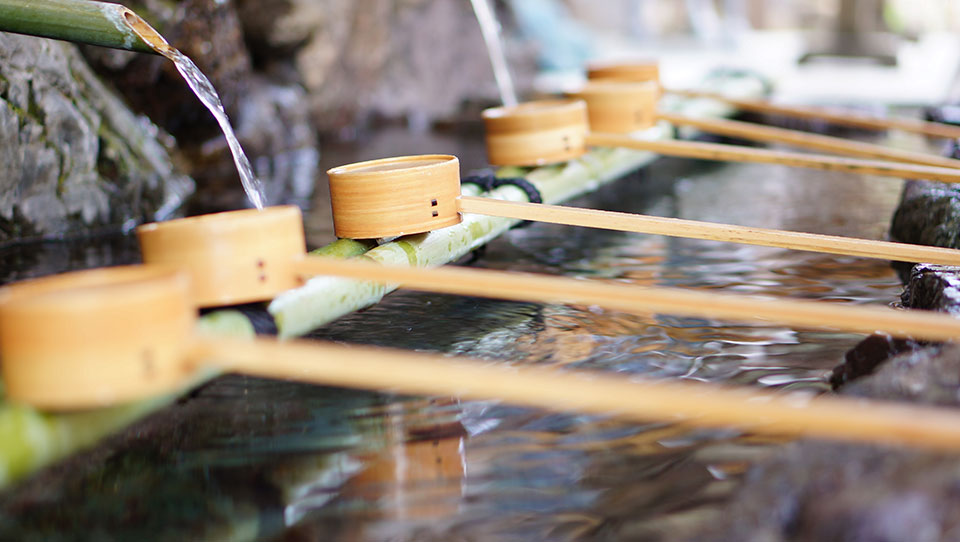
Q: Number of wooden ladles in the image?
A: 6